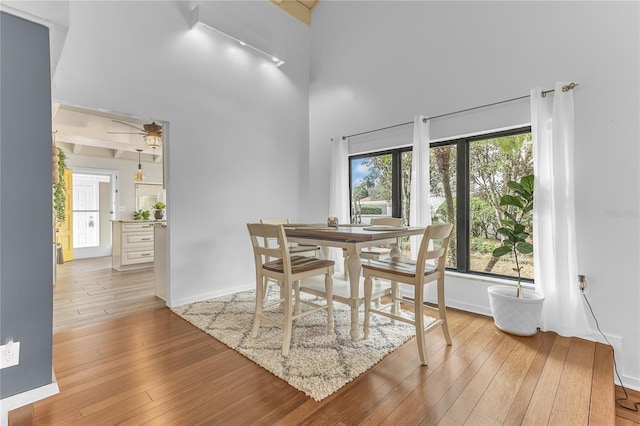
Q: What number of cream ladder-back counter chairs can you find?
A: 4